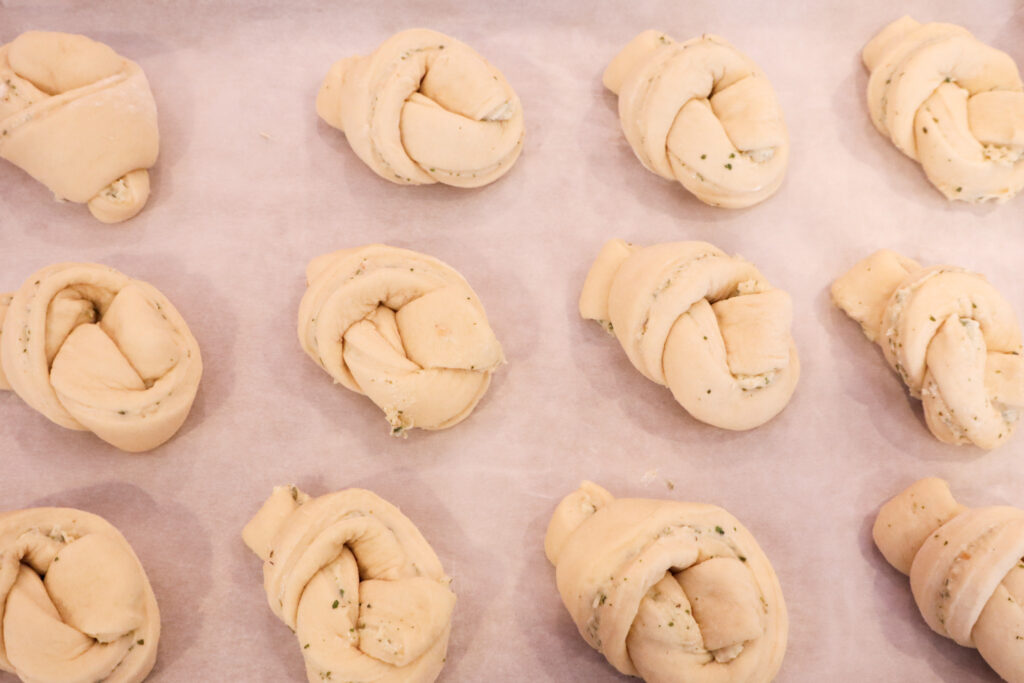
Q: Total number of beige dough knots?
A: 12